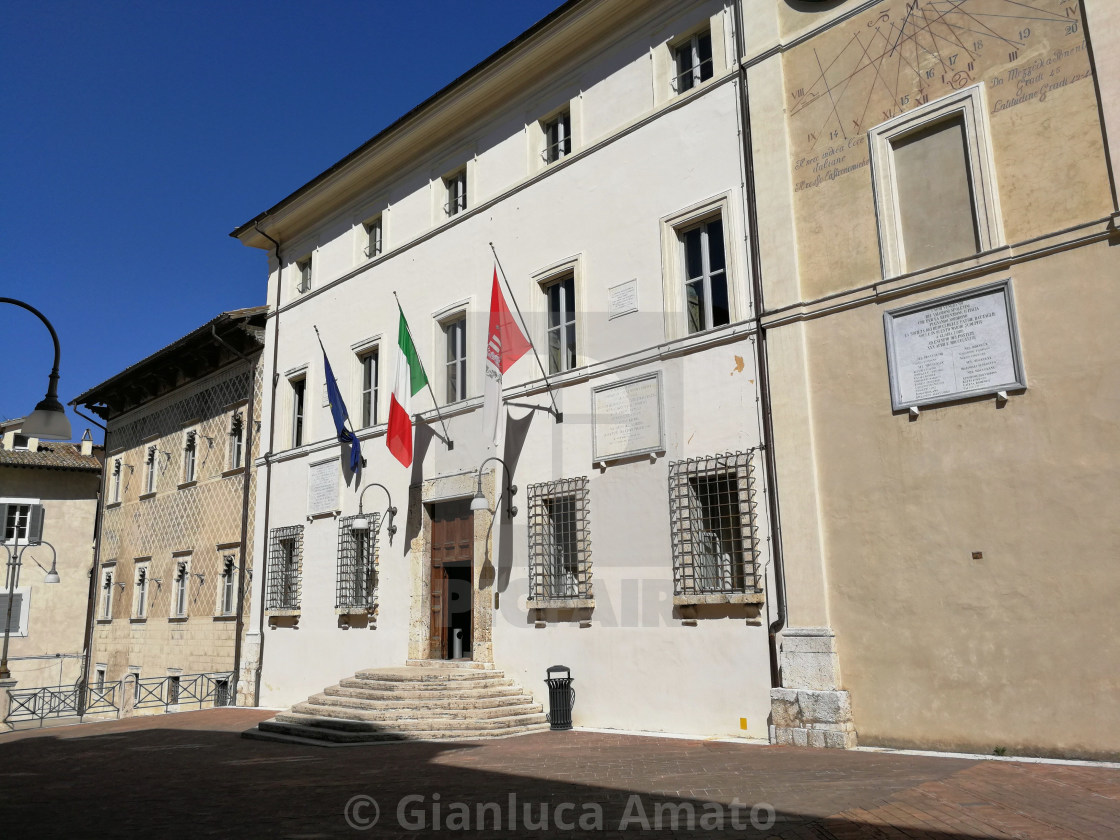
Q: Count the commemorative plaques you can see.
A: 4